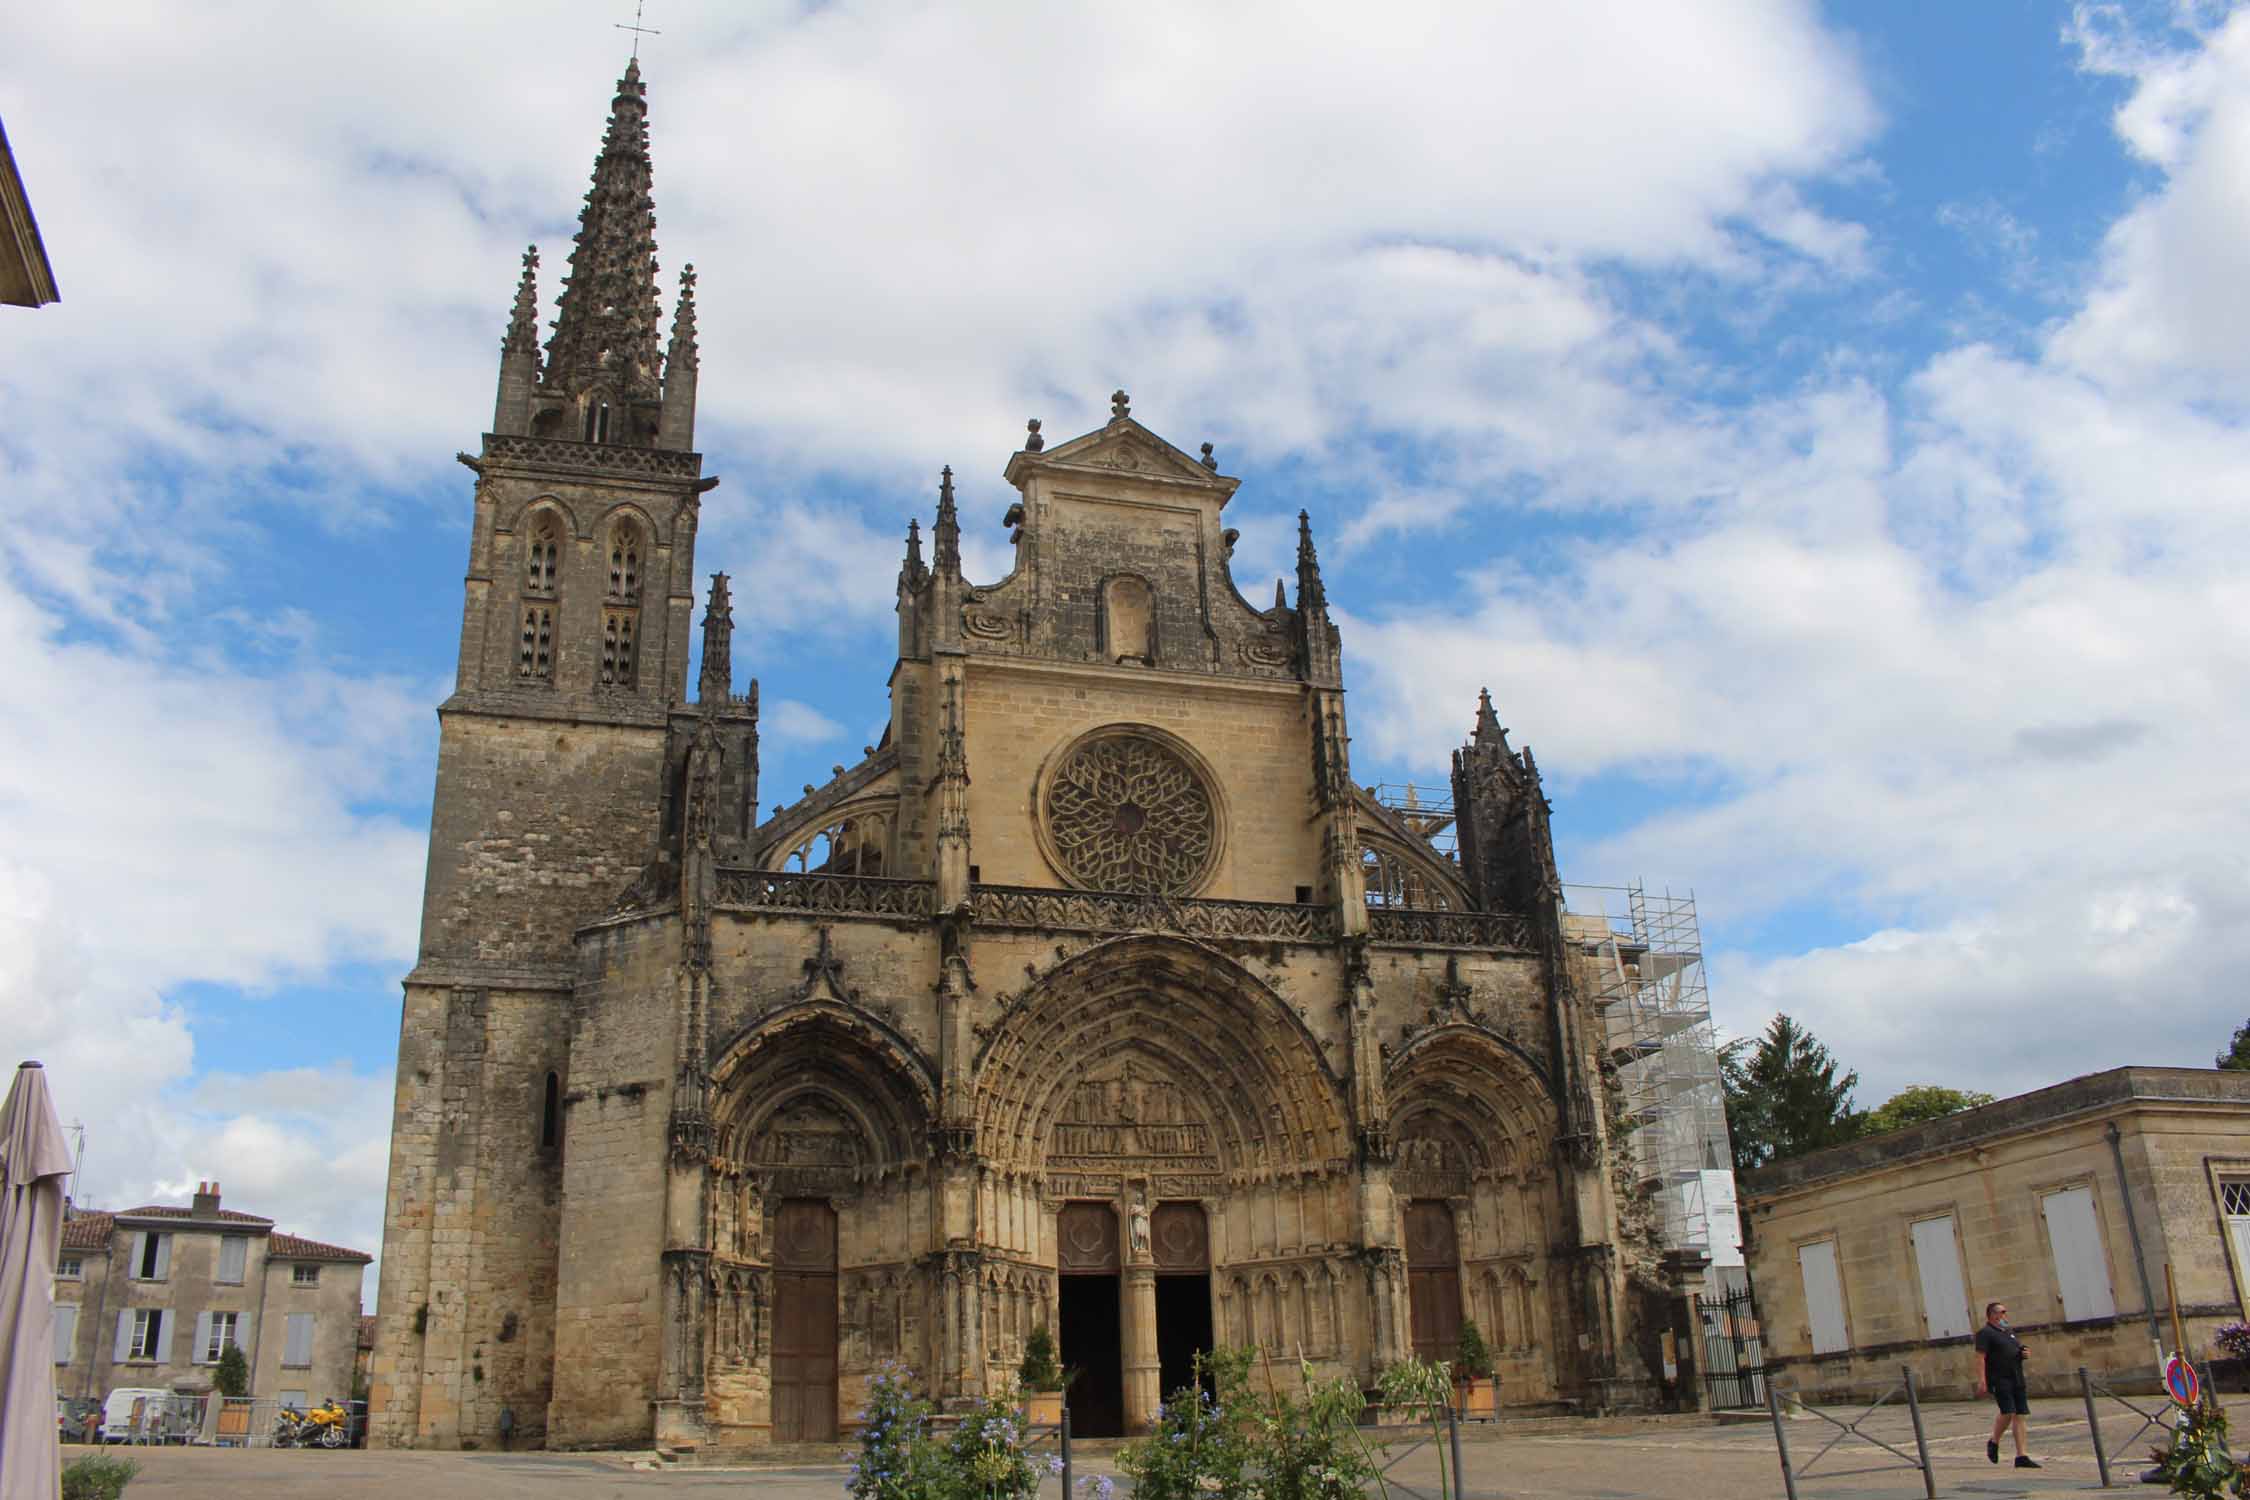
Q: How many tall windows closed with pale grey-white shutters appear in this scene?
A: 3